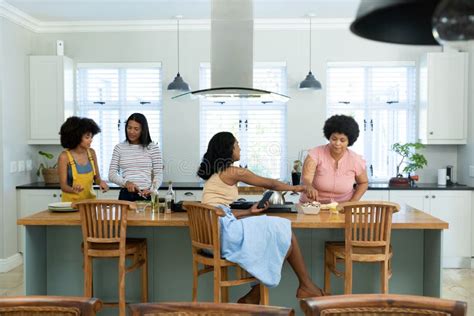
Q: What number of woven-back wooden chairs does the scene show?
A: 3